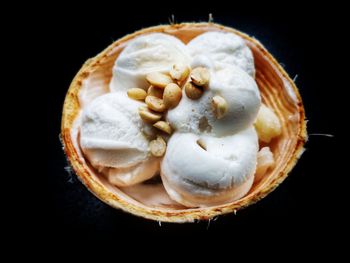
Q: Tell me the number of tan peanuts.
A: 12